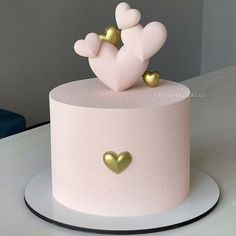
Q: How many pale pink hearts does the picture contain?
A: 4